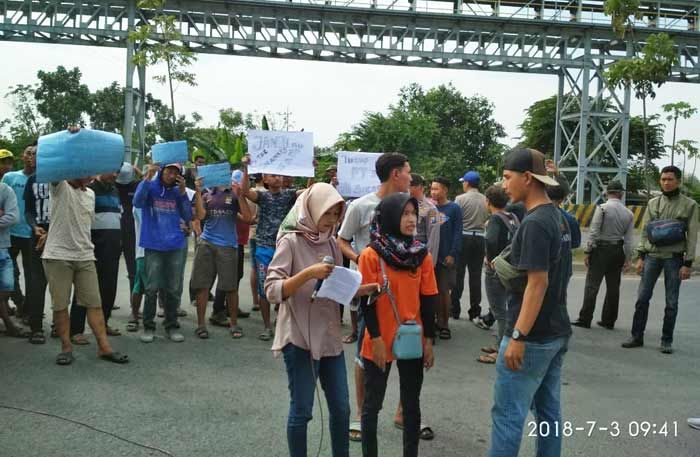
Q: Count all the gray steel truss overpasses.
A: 1